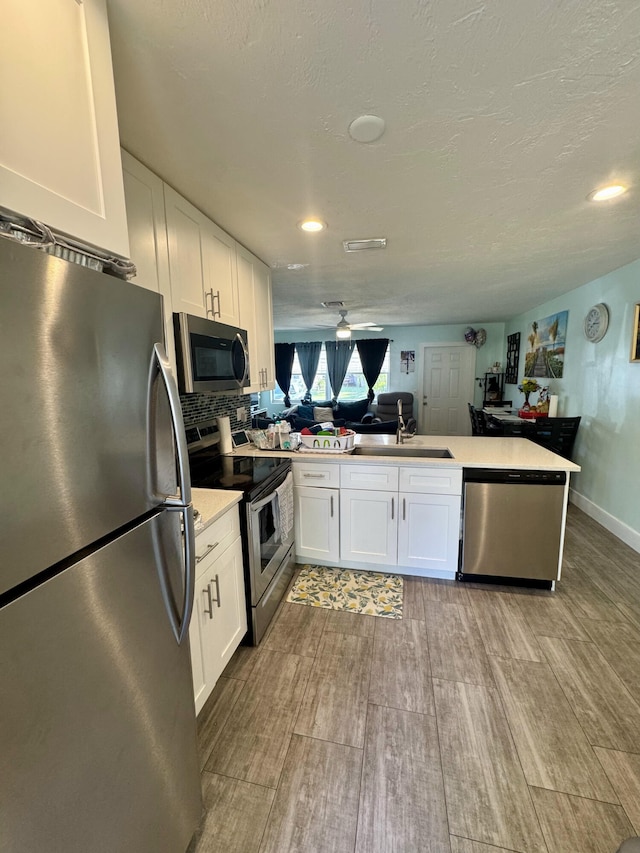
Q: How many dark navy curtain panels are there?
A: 2